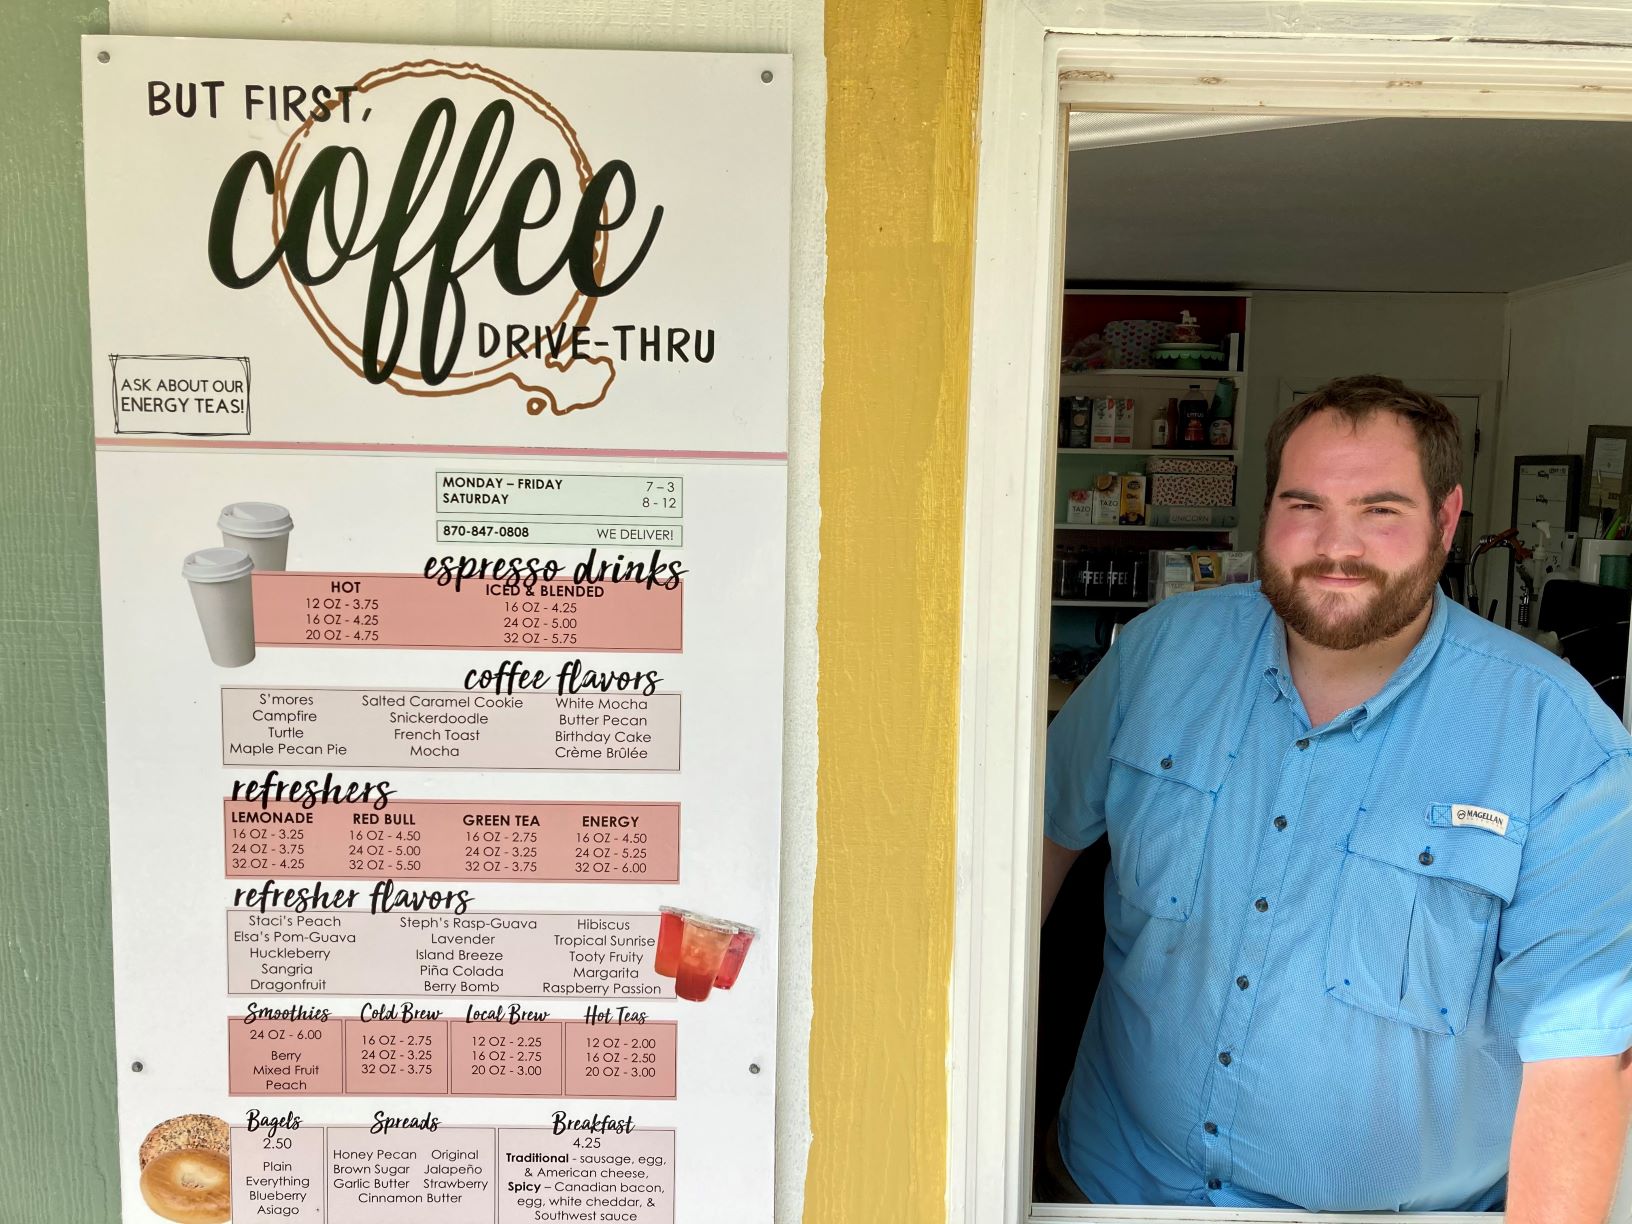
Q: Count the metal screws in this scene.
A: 4